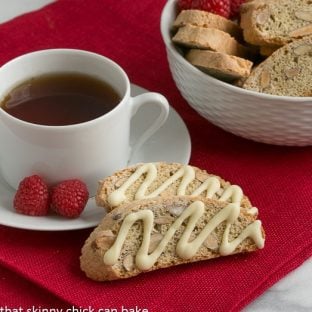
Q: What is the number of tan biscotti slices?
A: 7